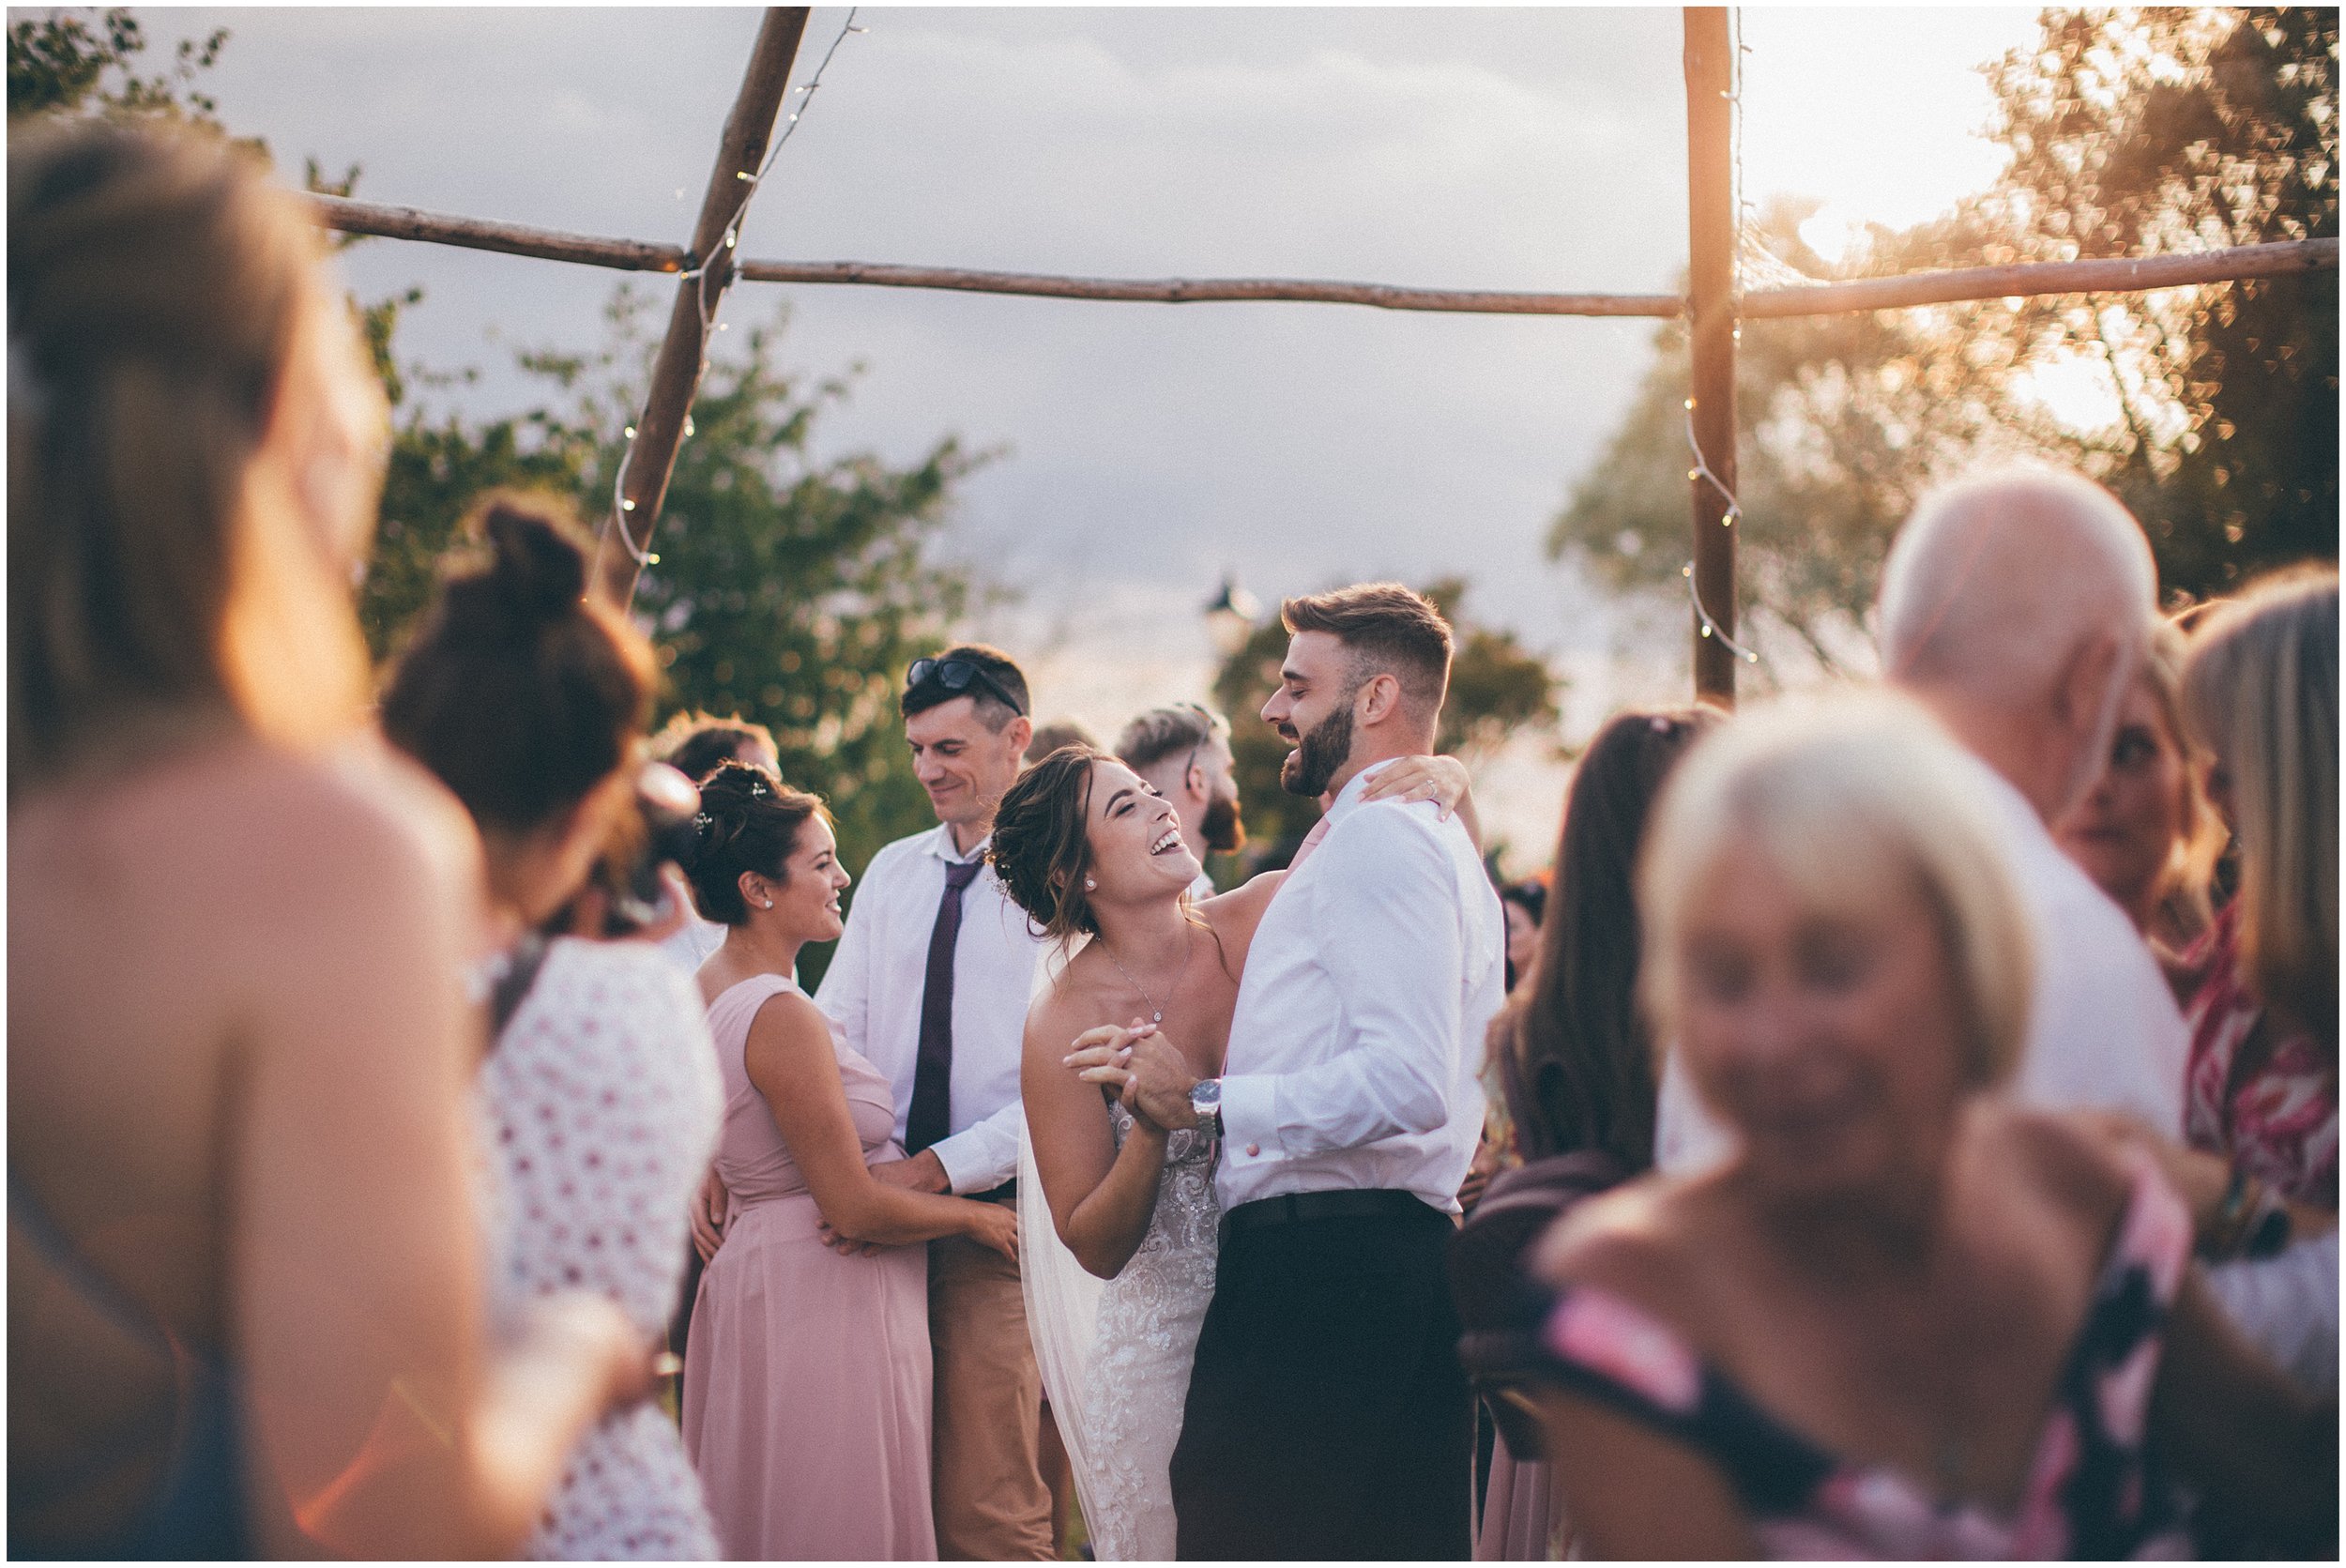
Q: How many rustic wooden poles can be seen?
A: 5